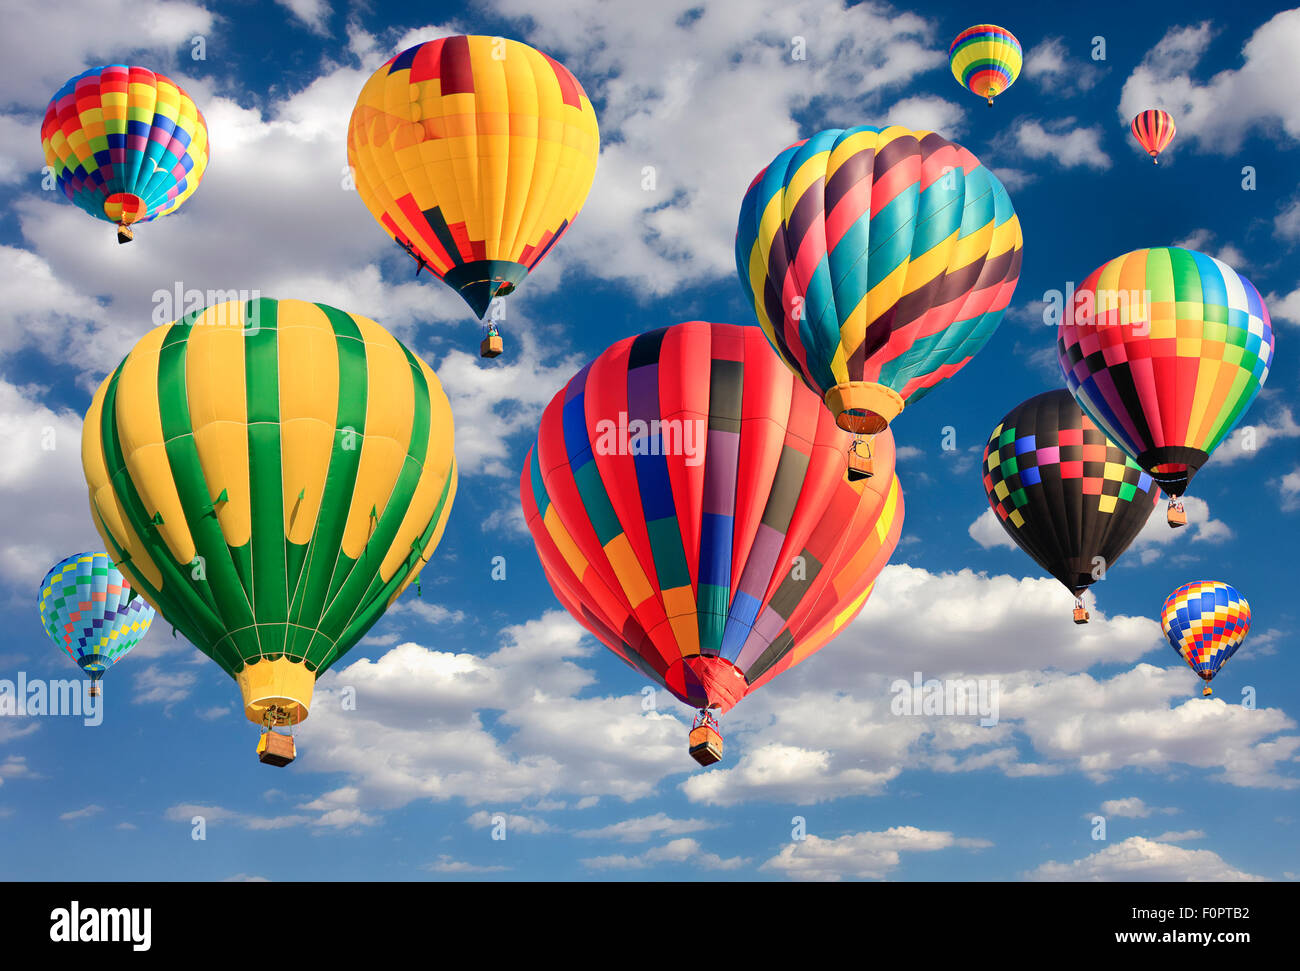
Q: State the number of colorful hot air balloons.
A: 11